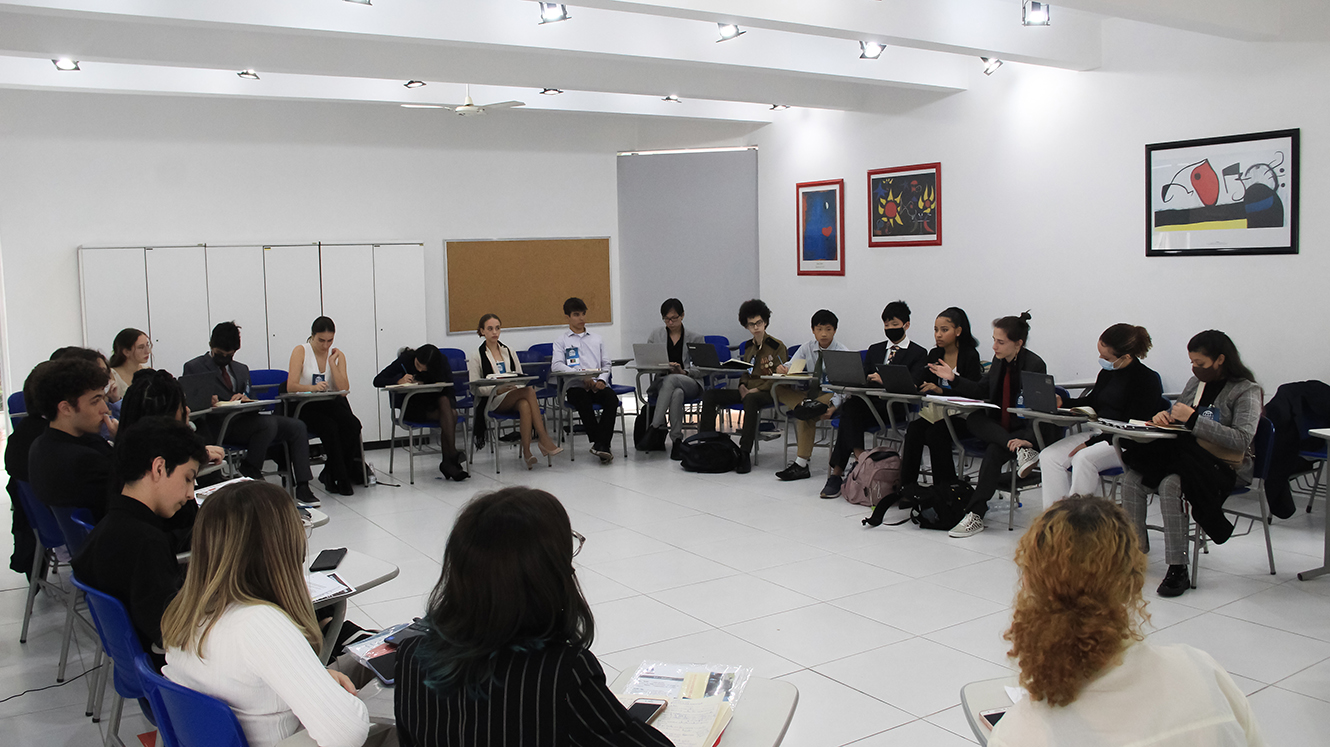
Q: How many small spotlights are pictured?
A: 12